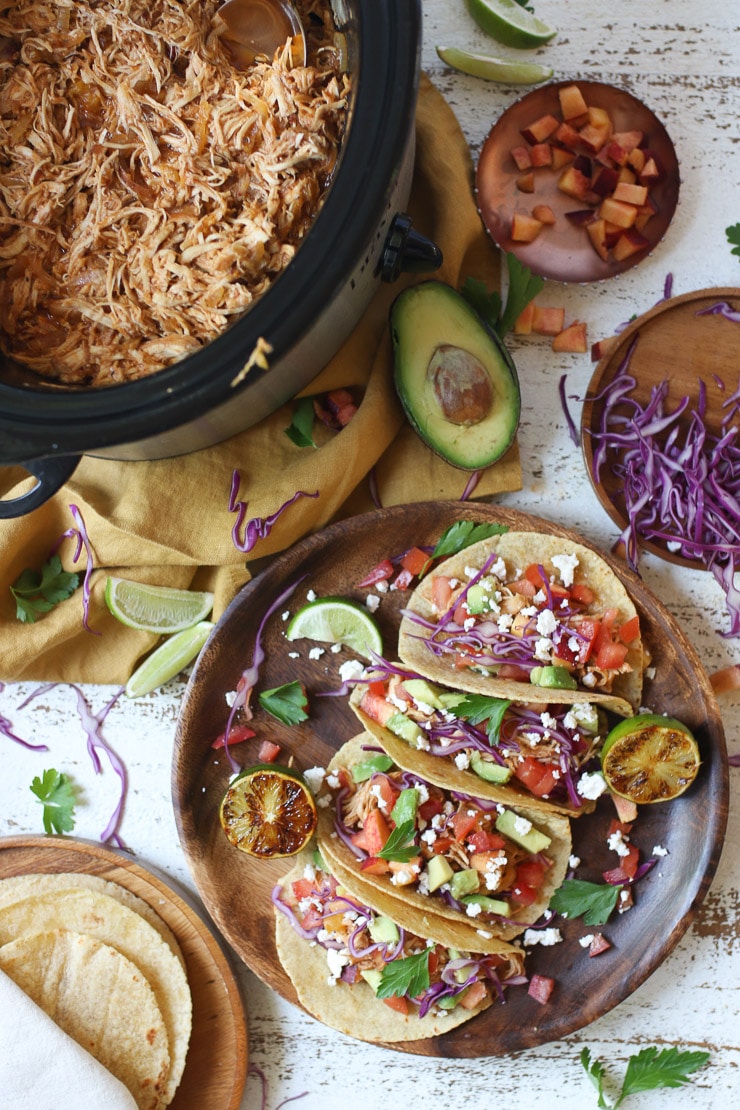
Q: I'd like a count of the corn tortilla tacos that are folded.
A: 4